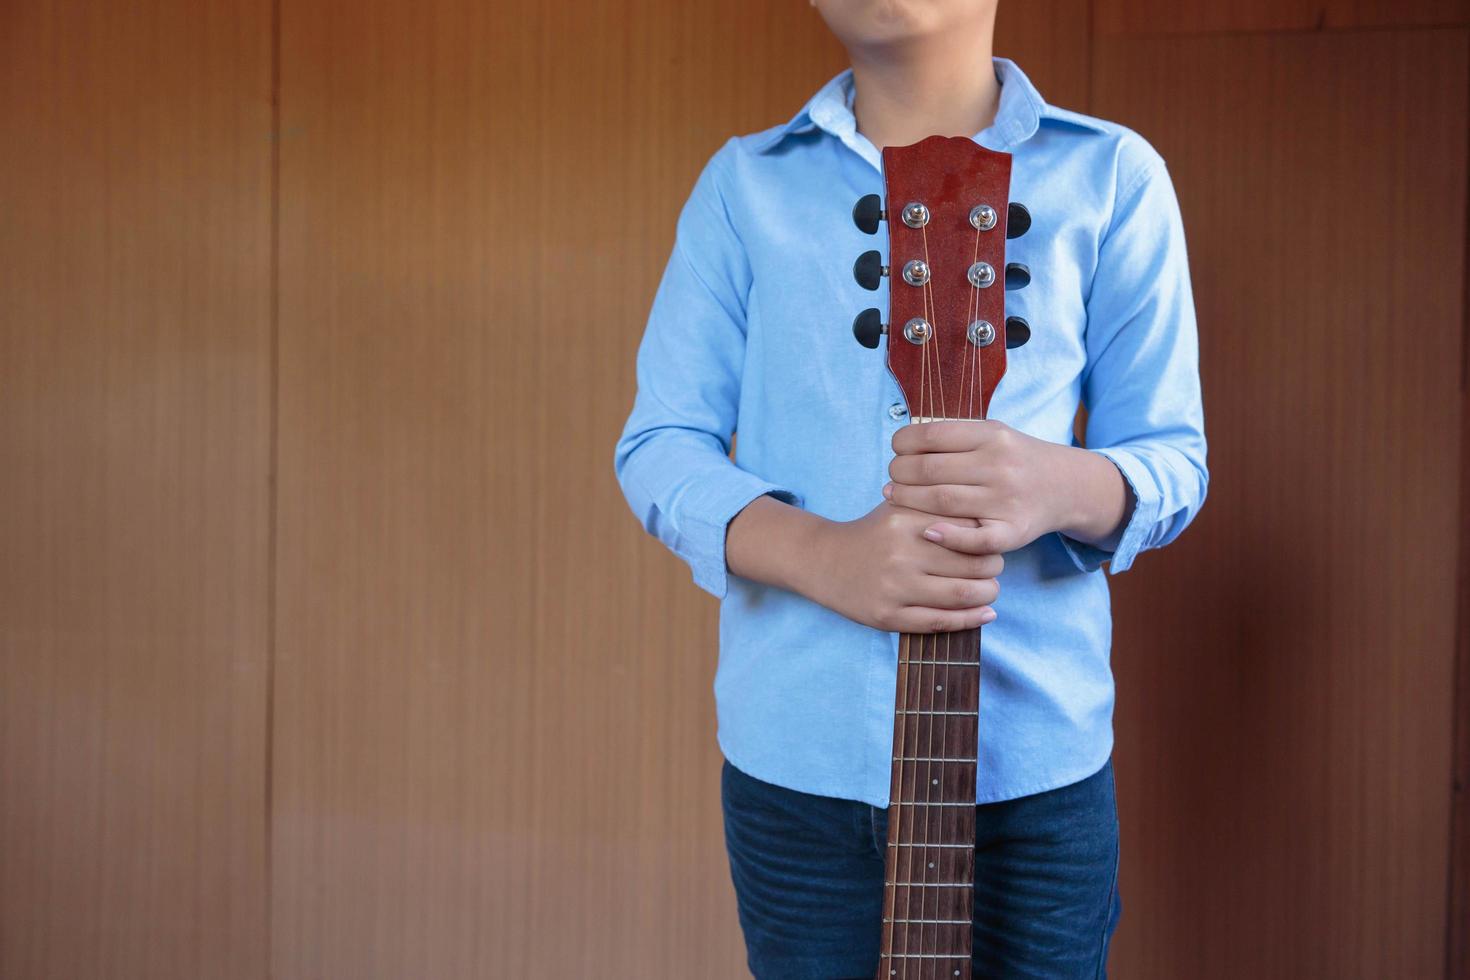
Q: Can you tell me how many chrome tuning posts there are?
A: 6